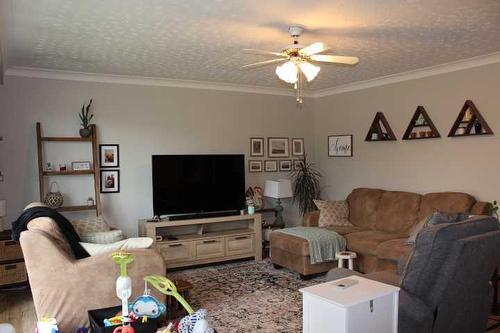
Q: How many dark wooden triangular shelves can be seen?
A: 3